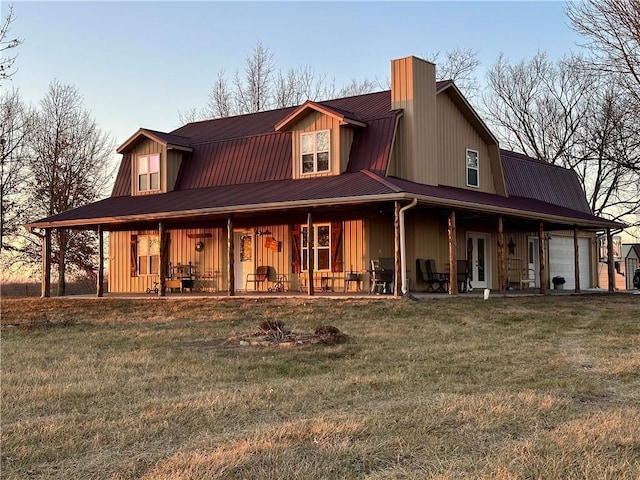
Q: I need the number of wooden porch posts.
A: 11